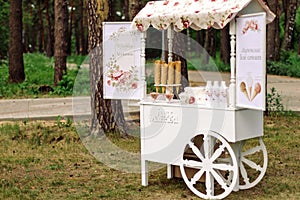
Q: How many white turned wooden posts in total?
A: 3